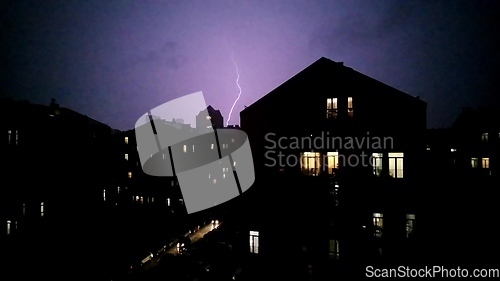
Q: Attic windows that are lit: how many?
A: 2